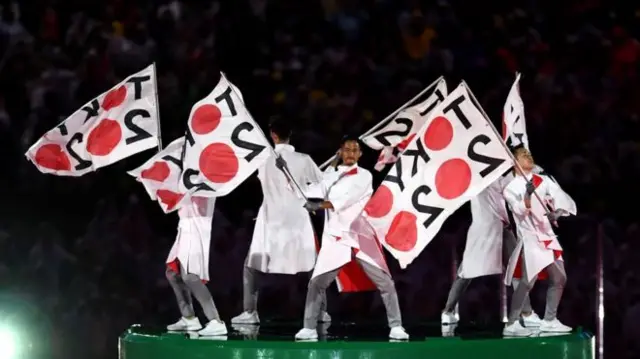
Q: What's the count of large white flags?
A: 5